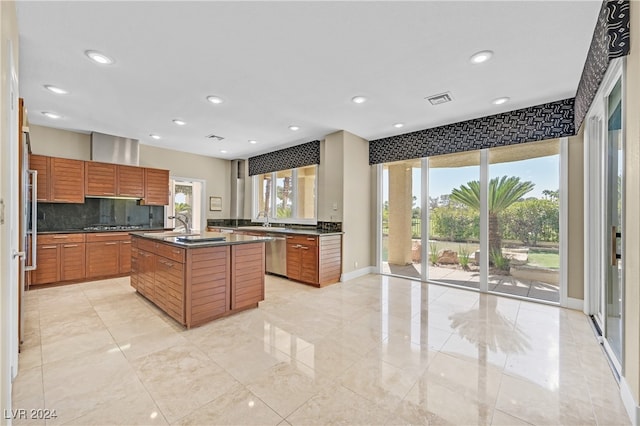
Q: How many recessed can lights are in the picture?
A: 13